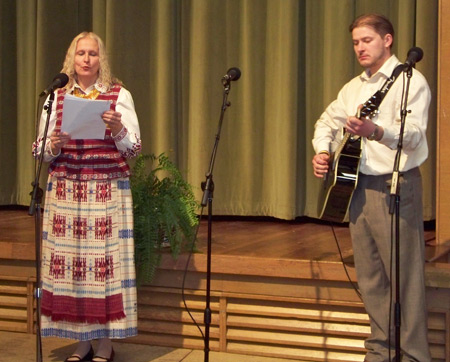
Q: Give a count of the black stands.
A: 3